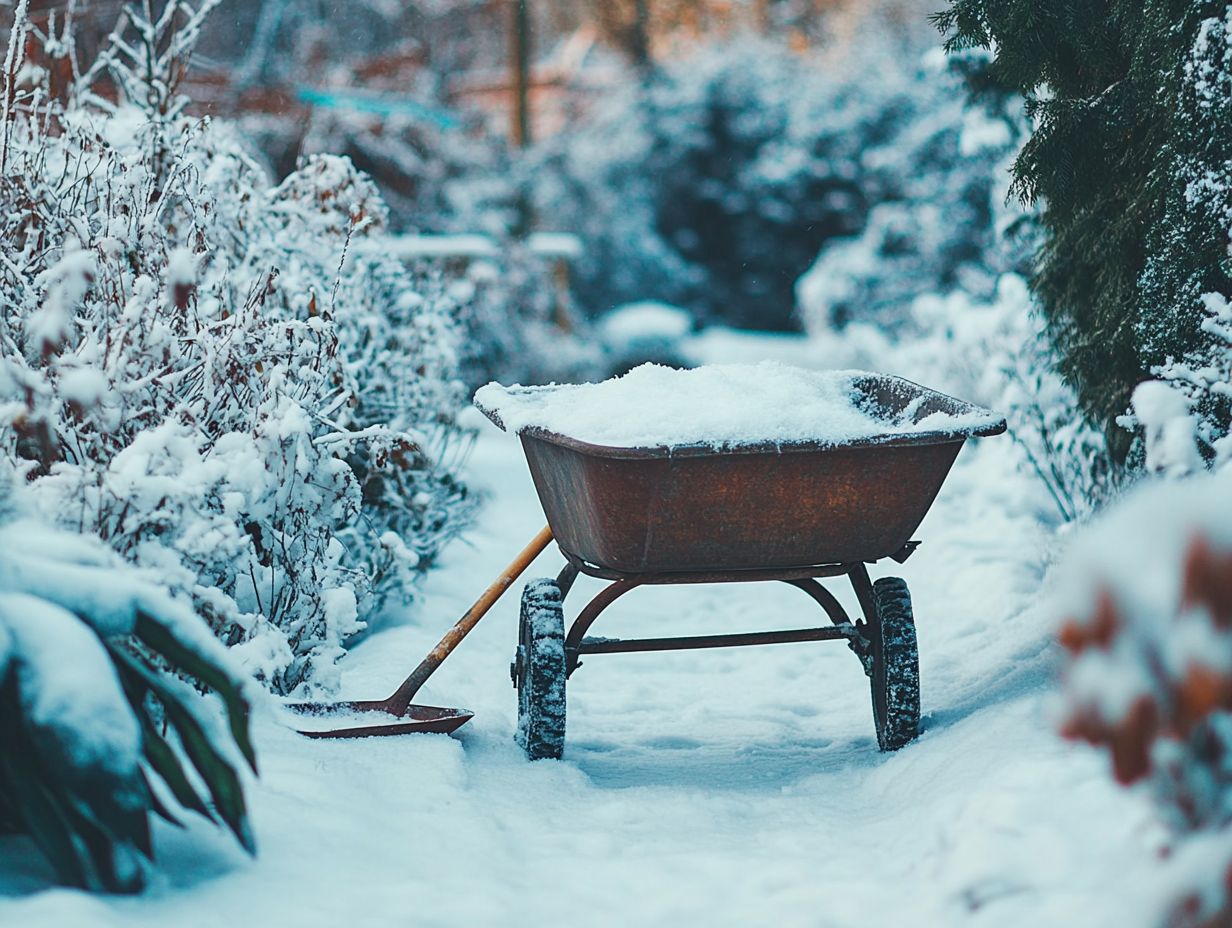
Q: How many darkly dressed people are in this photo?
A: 0